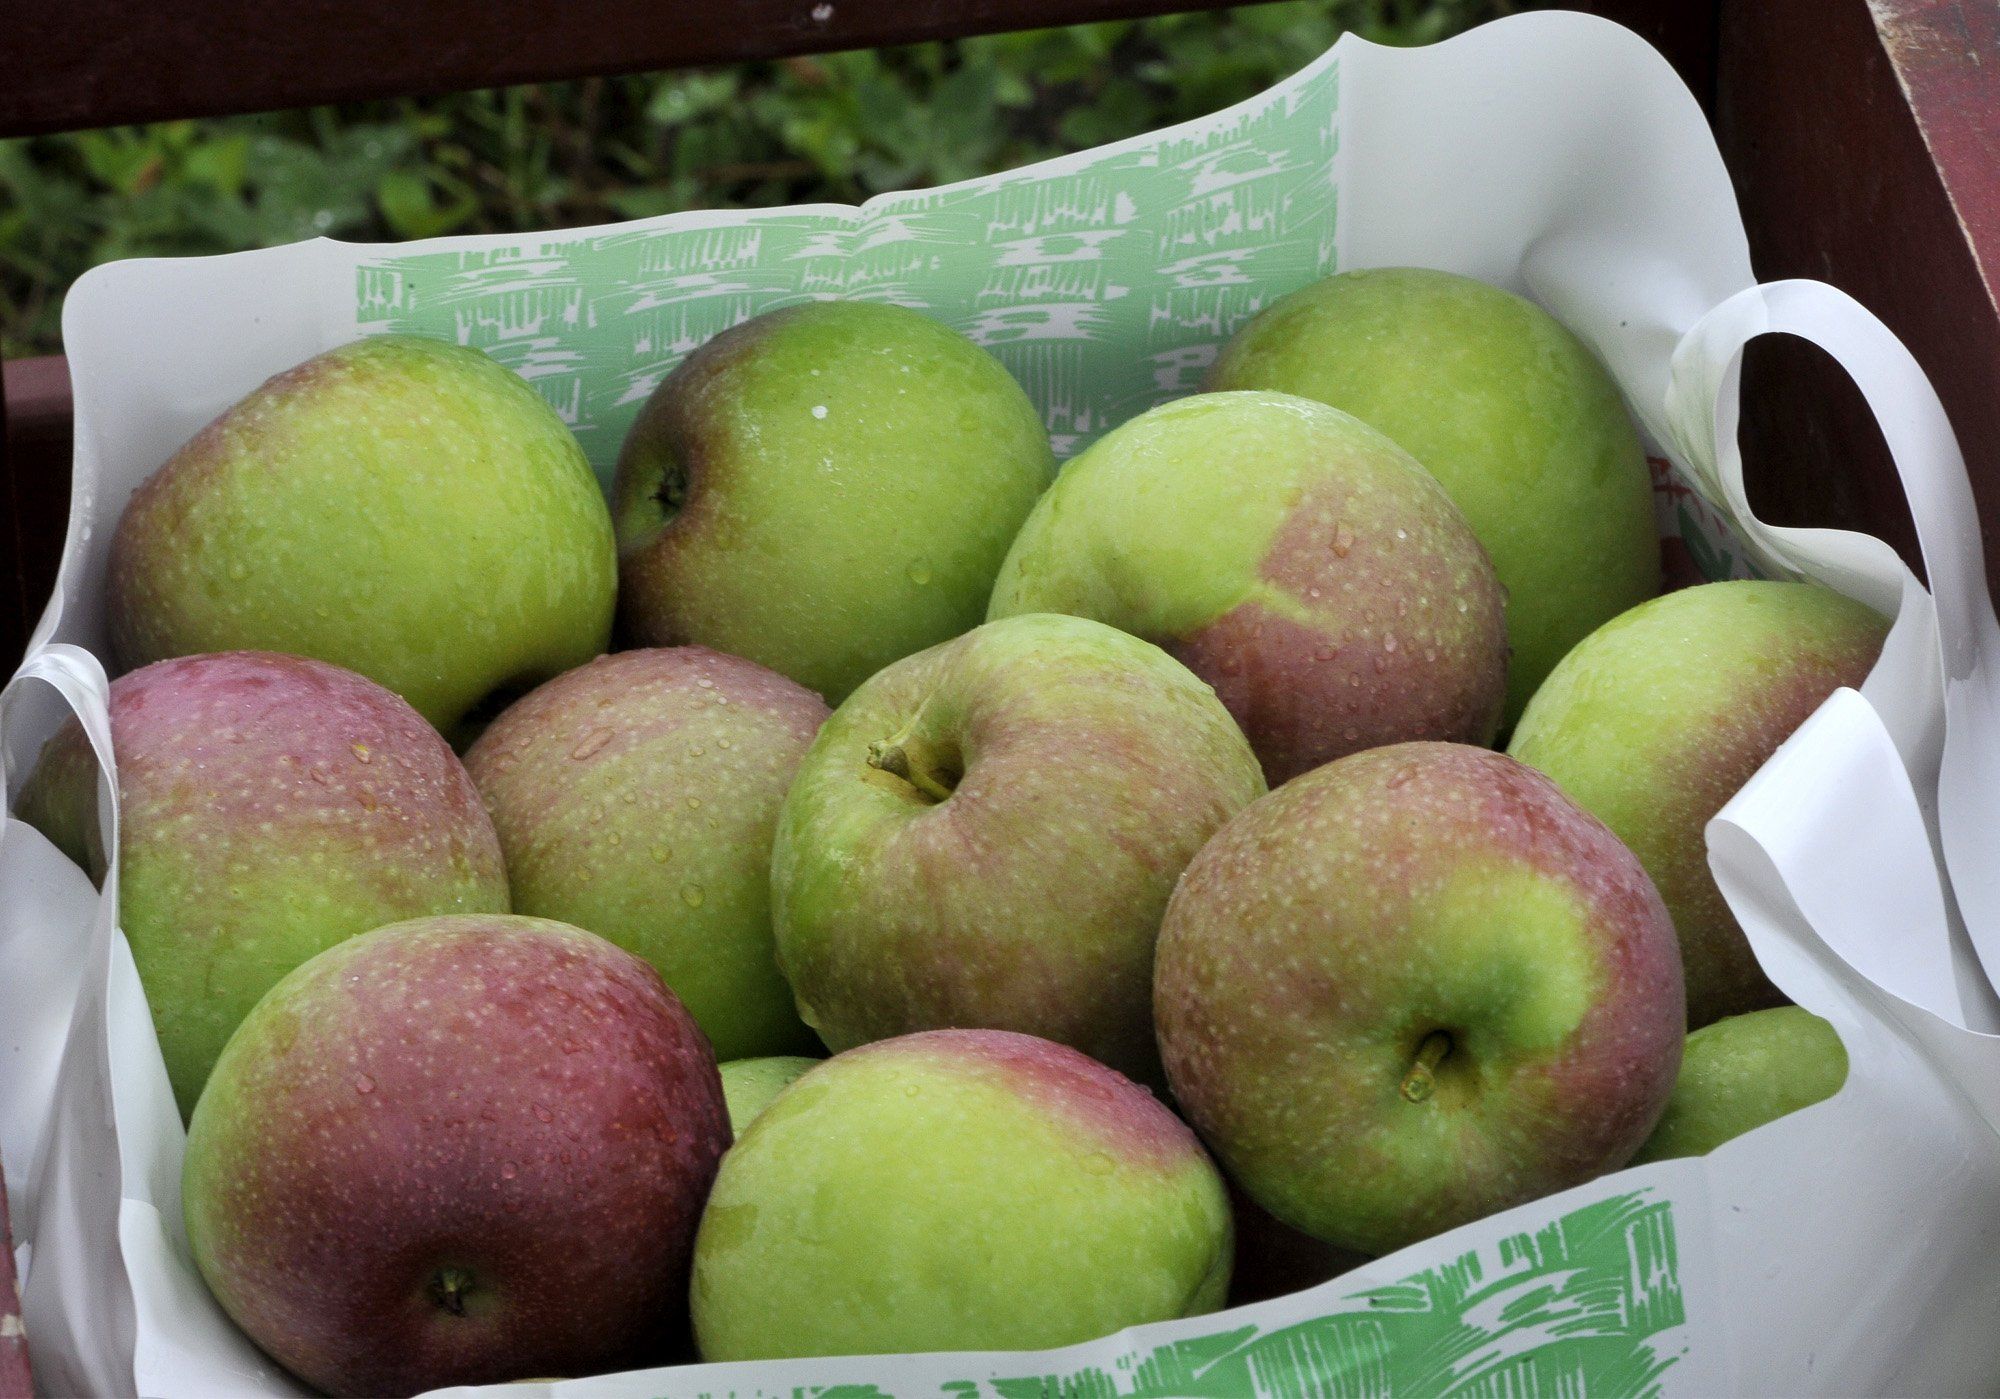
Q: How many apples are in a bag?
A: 13